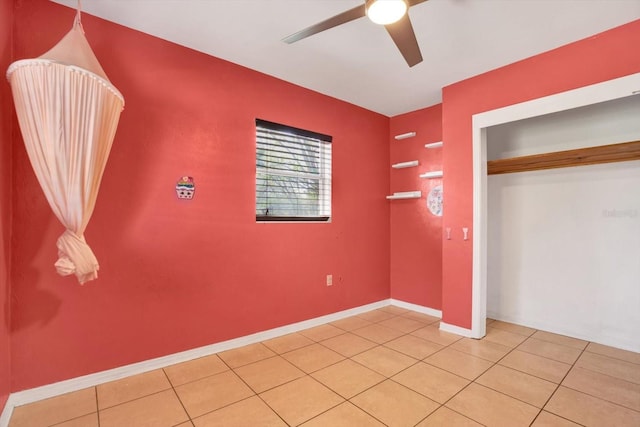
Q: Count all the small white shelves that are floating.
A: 5